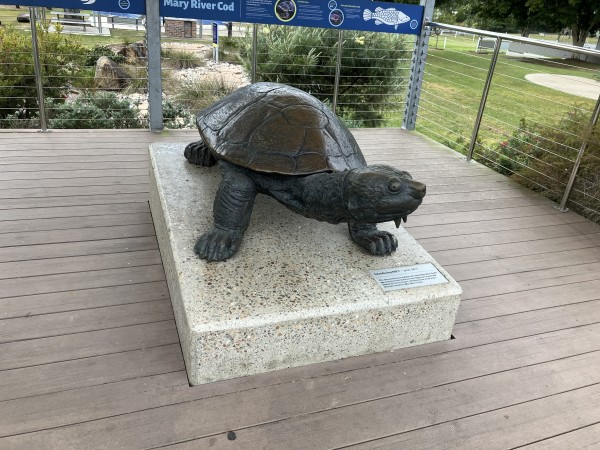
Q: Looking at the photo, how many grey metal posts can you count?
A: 7